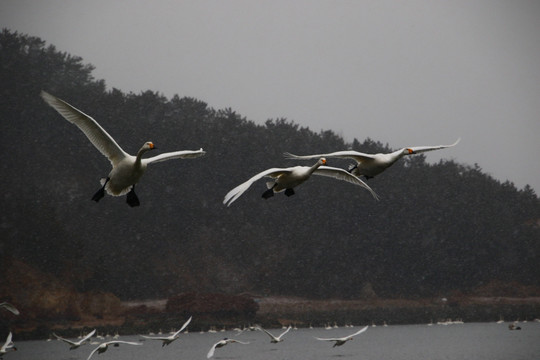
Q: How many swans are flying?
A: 11